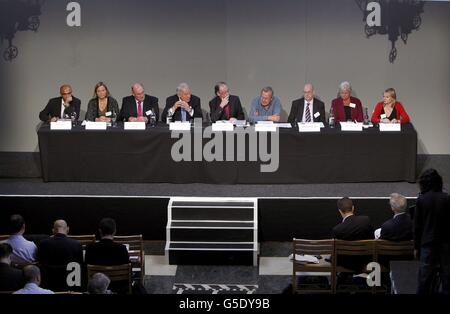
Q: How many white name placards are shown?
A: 9